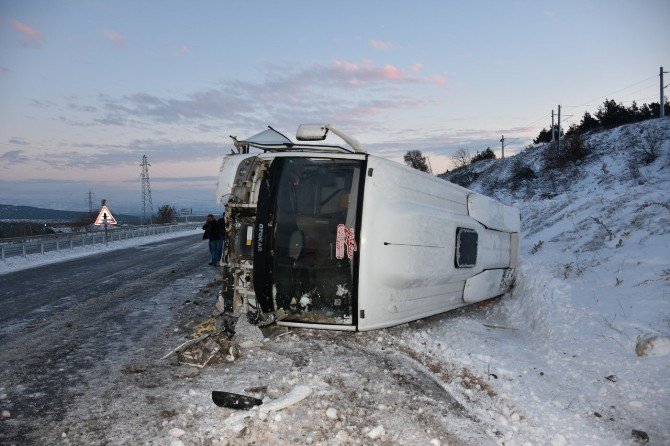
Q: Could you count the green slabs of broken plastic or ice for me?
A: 0